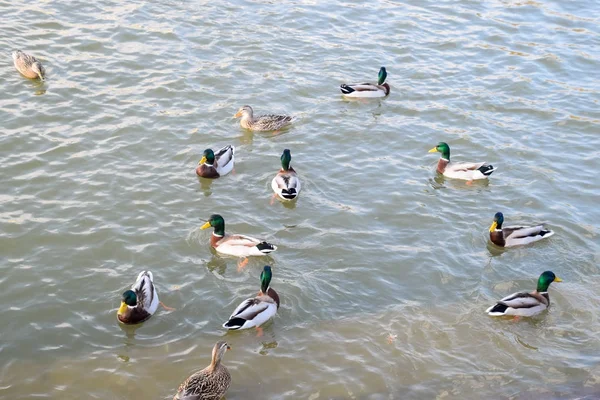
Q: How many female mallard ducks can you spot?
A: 3